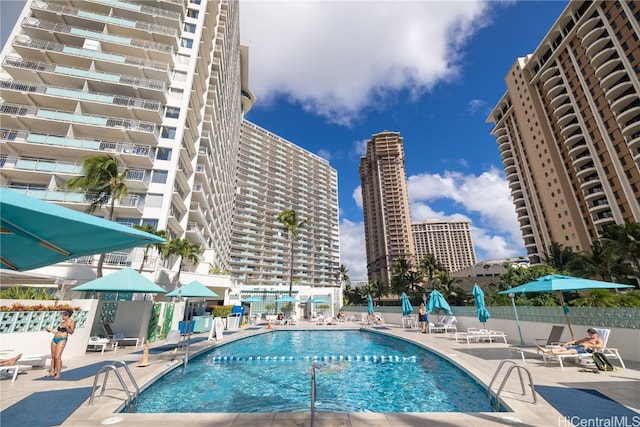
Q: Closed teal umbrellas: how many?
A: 4